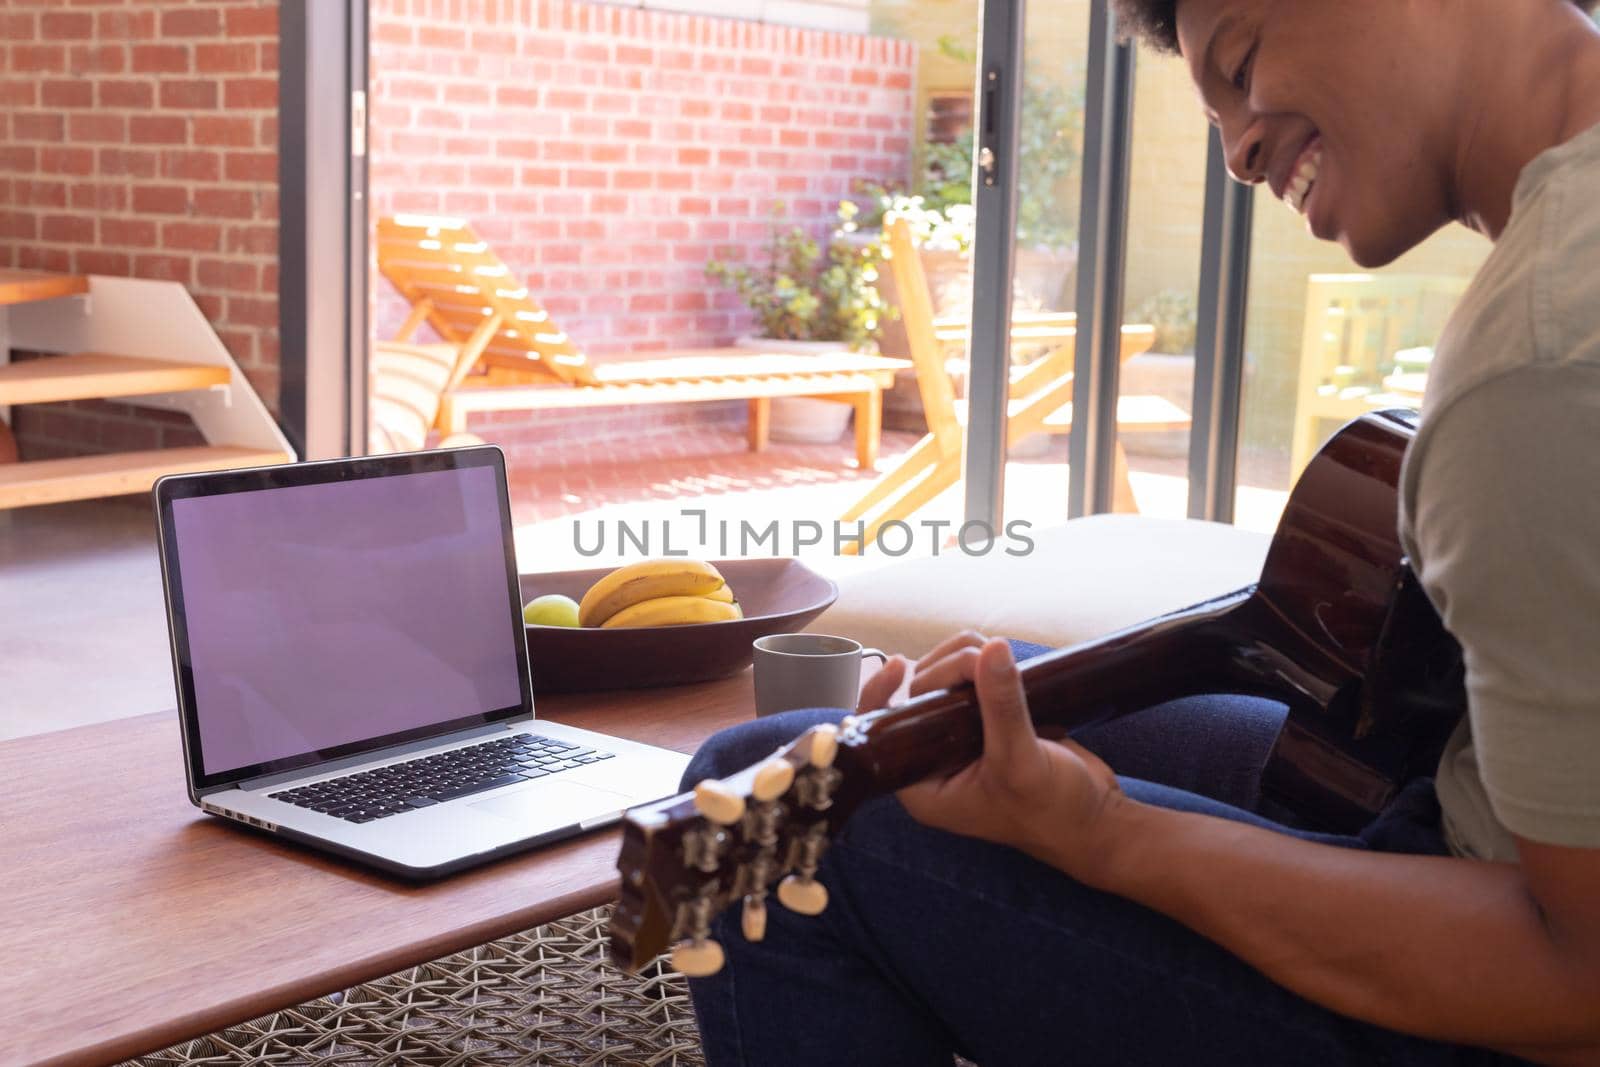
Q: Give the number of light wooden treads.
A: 3